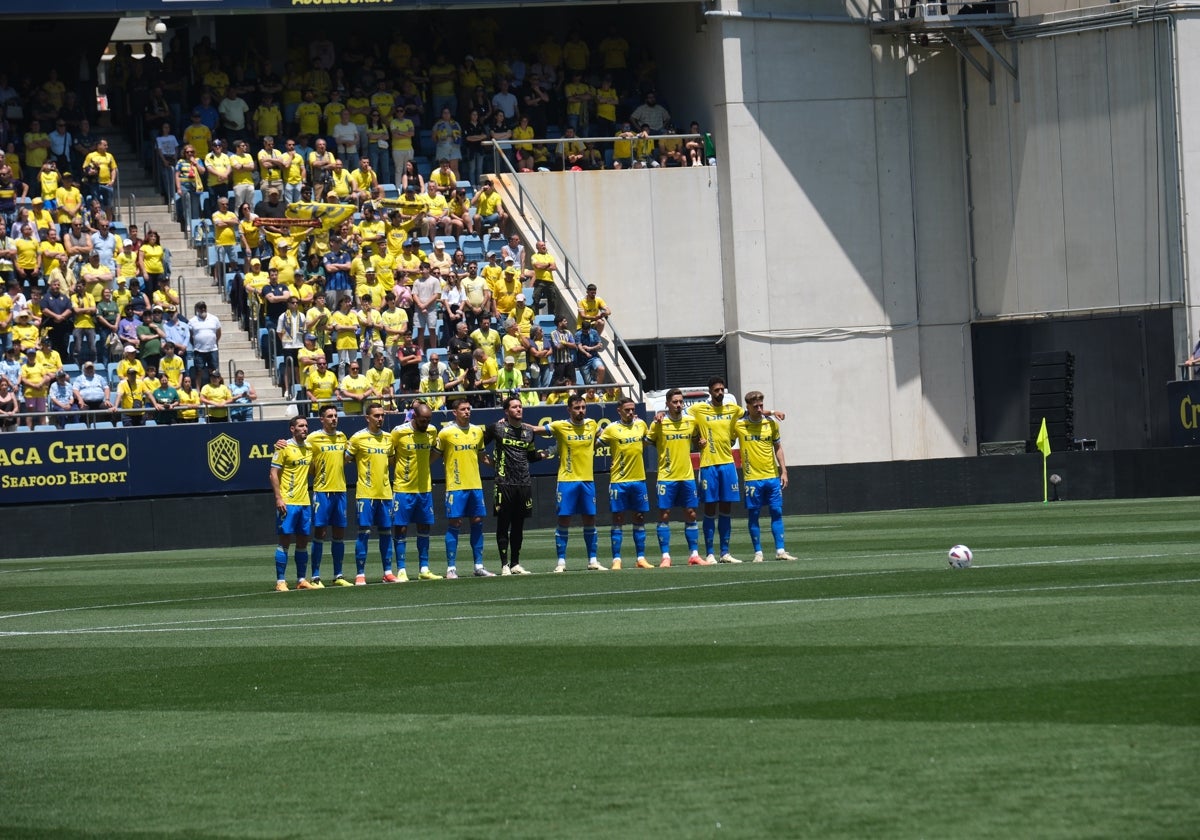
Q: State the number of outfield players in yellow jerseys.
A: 10